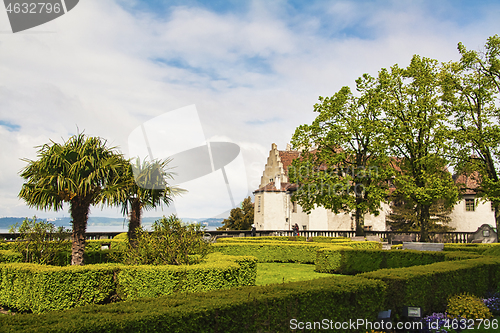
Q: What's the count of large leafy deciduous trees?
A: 3